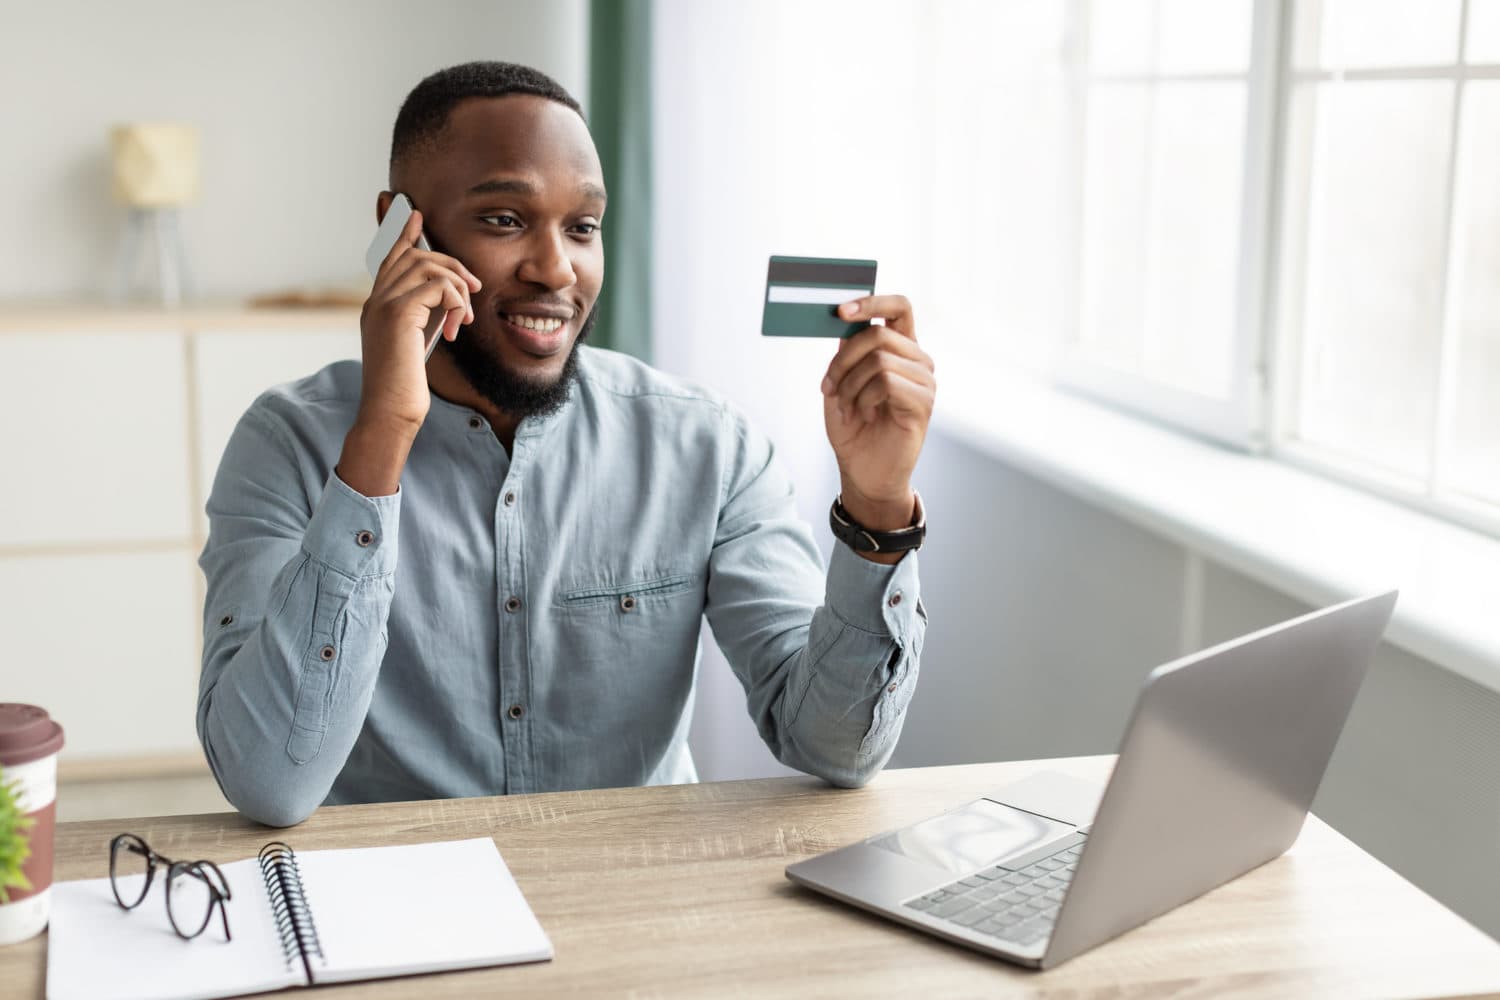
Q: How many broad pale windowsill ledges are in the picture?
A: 1